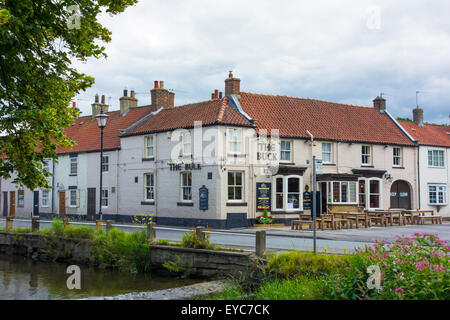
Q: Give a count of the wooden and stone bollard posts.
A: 8